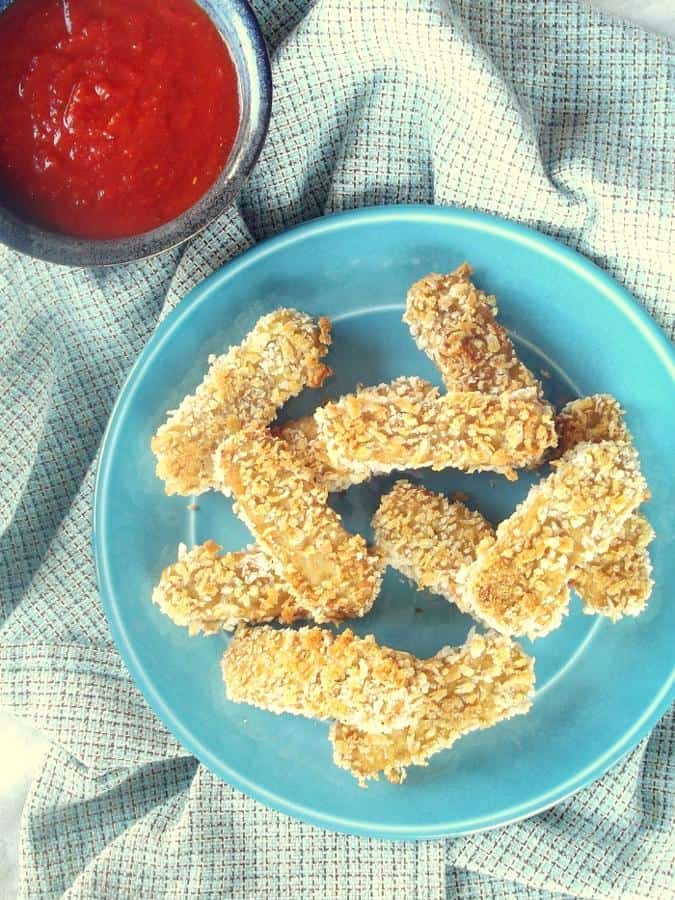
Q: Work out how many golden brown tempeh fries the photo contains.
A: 11